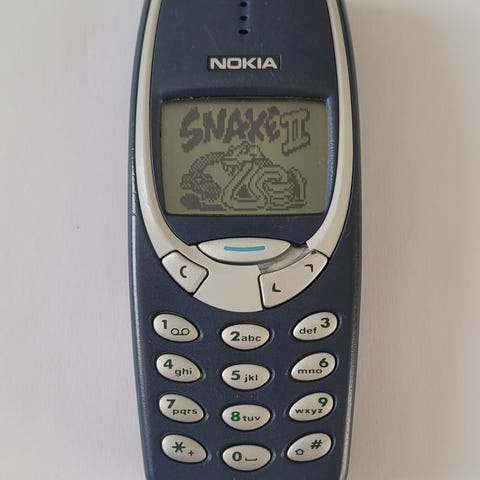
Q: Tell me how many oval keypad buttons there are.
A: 12